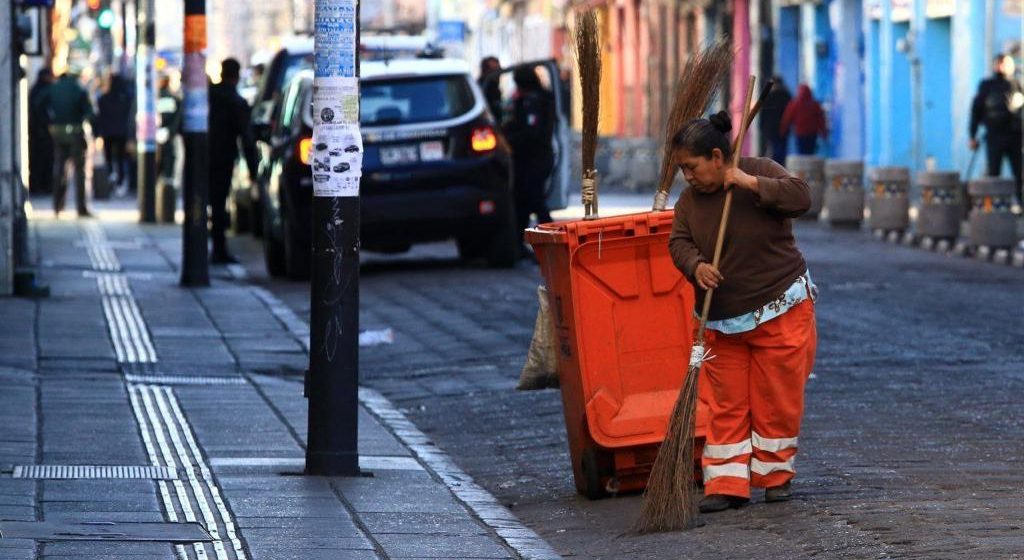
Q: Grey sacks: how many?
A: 1